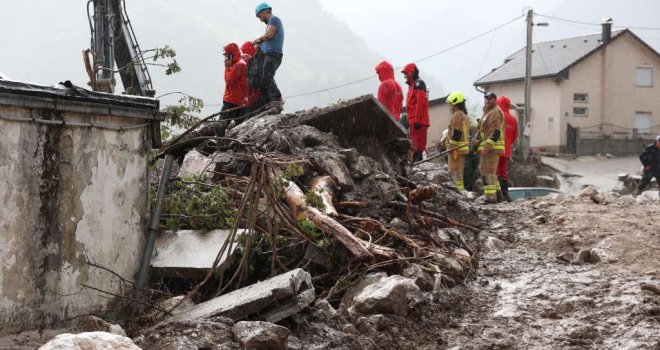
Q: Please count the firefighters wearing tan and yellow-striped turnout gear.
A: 2